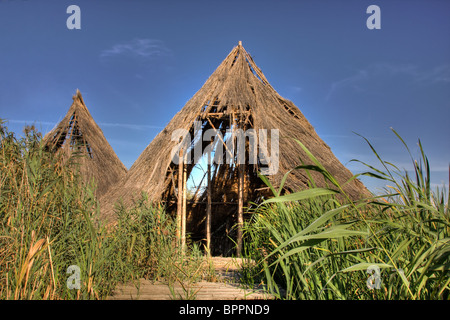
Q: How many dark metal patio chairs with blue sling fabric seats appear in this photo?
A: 0